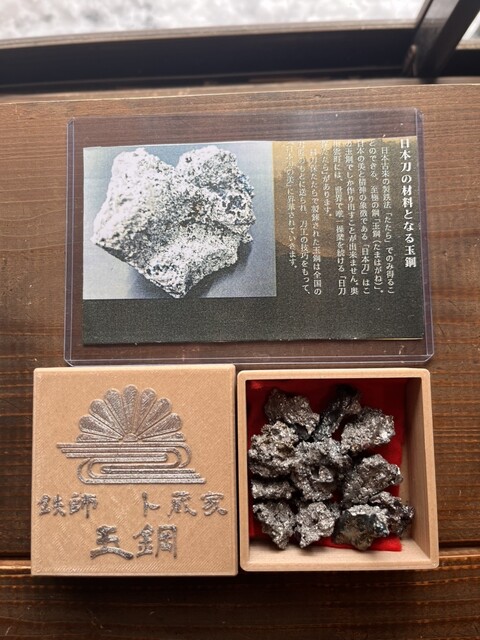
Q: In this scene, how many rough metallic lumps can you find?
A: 11